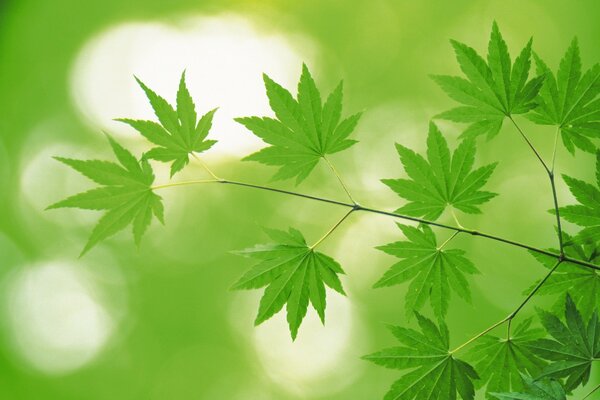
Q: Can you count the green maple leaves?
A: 14